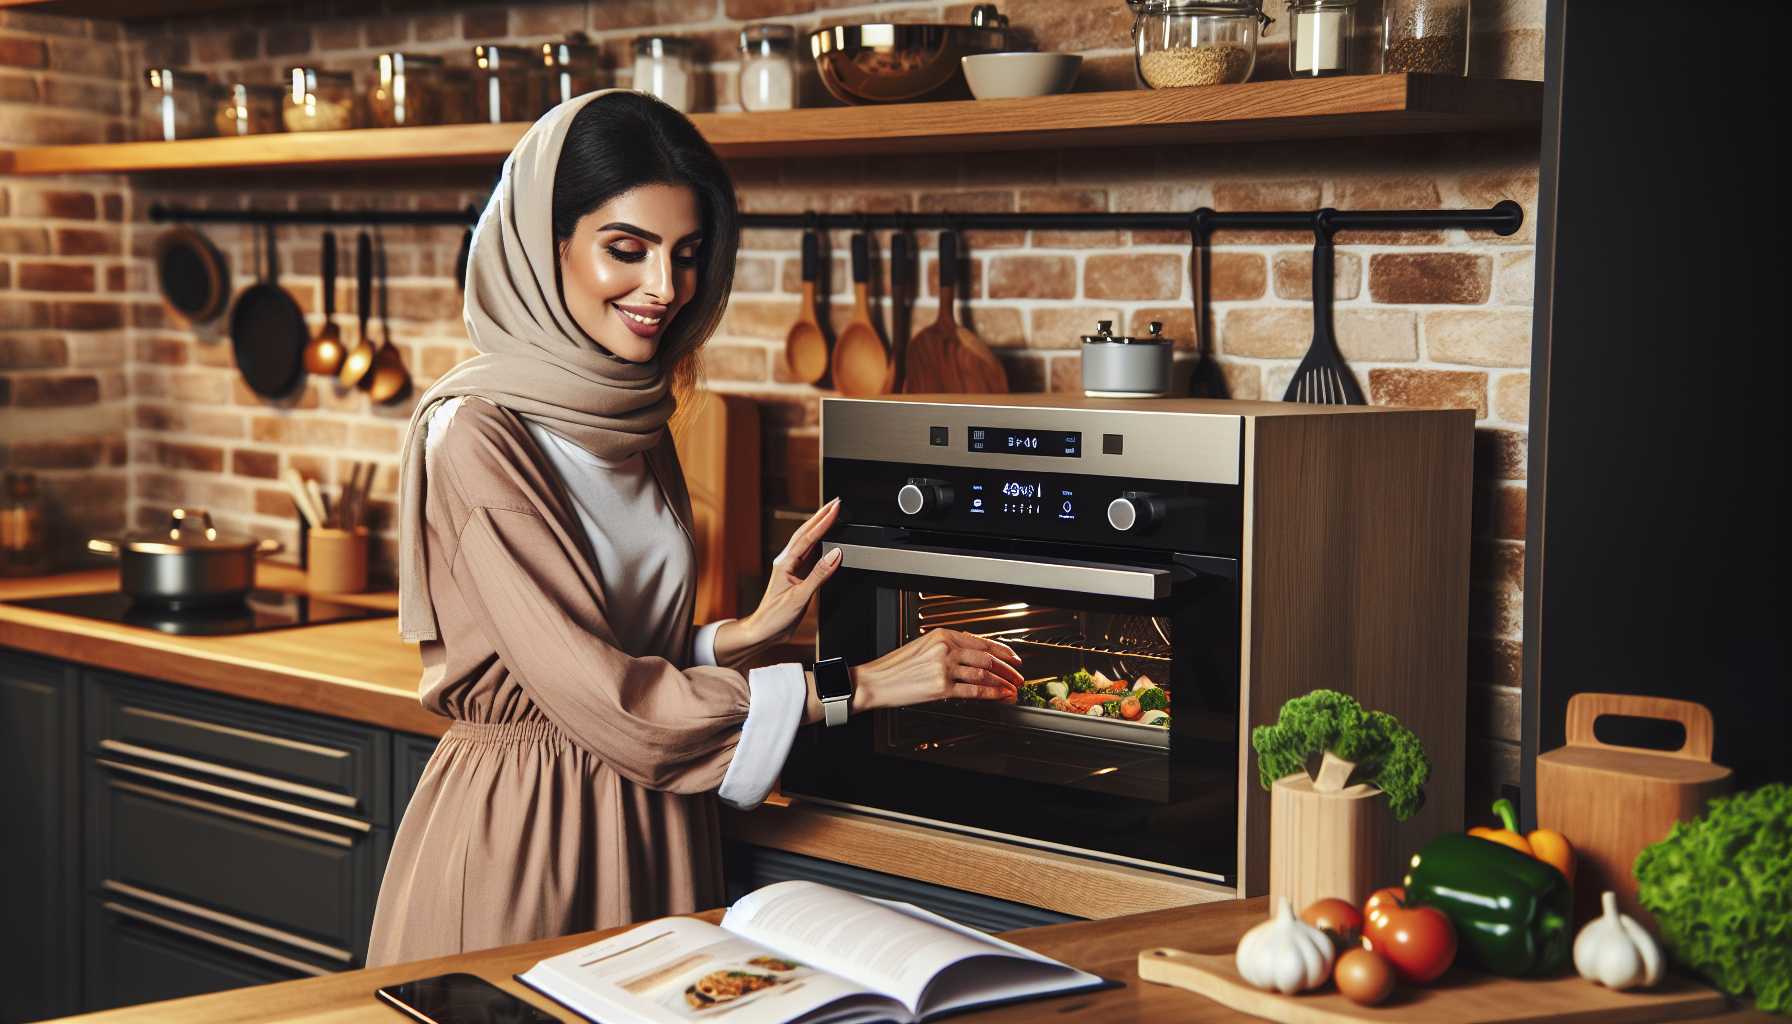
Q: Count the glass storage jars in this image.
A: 11